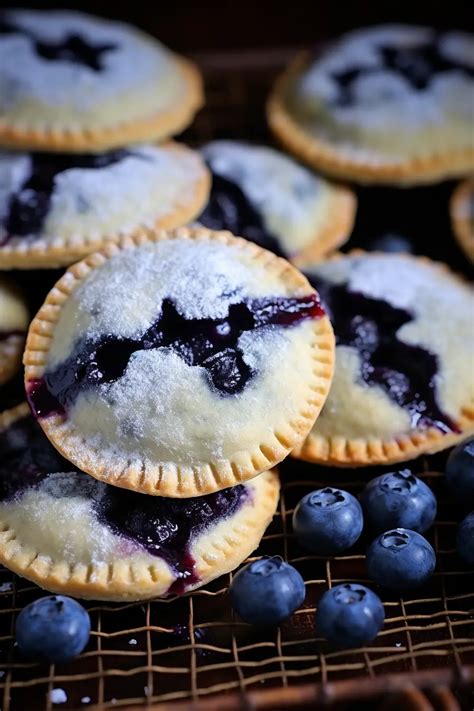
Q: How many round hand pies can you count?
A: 9